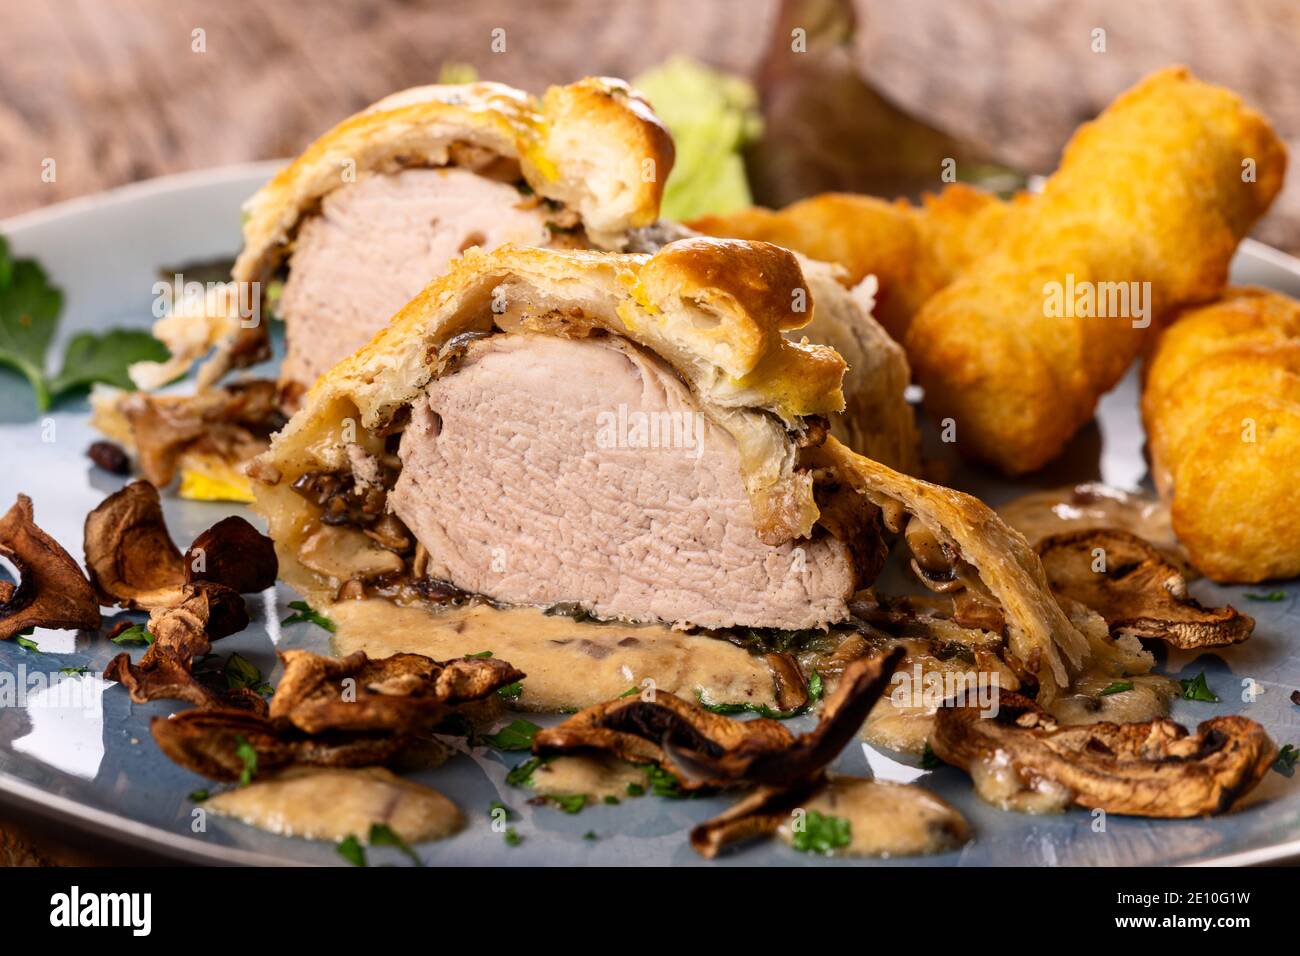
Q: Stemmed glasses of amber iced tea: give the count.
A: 0